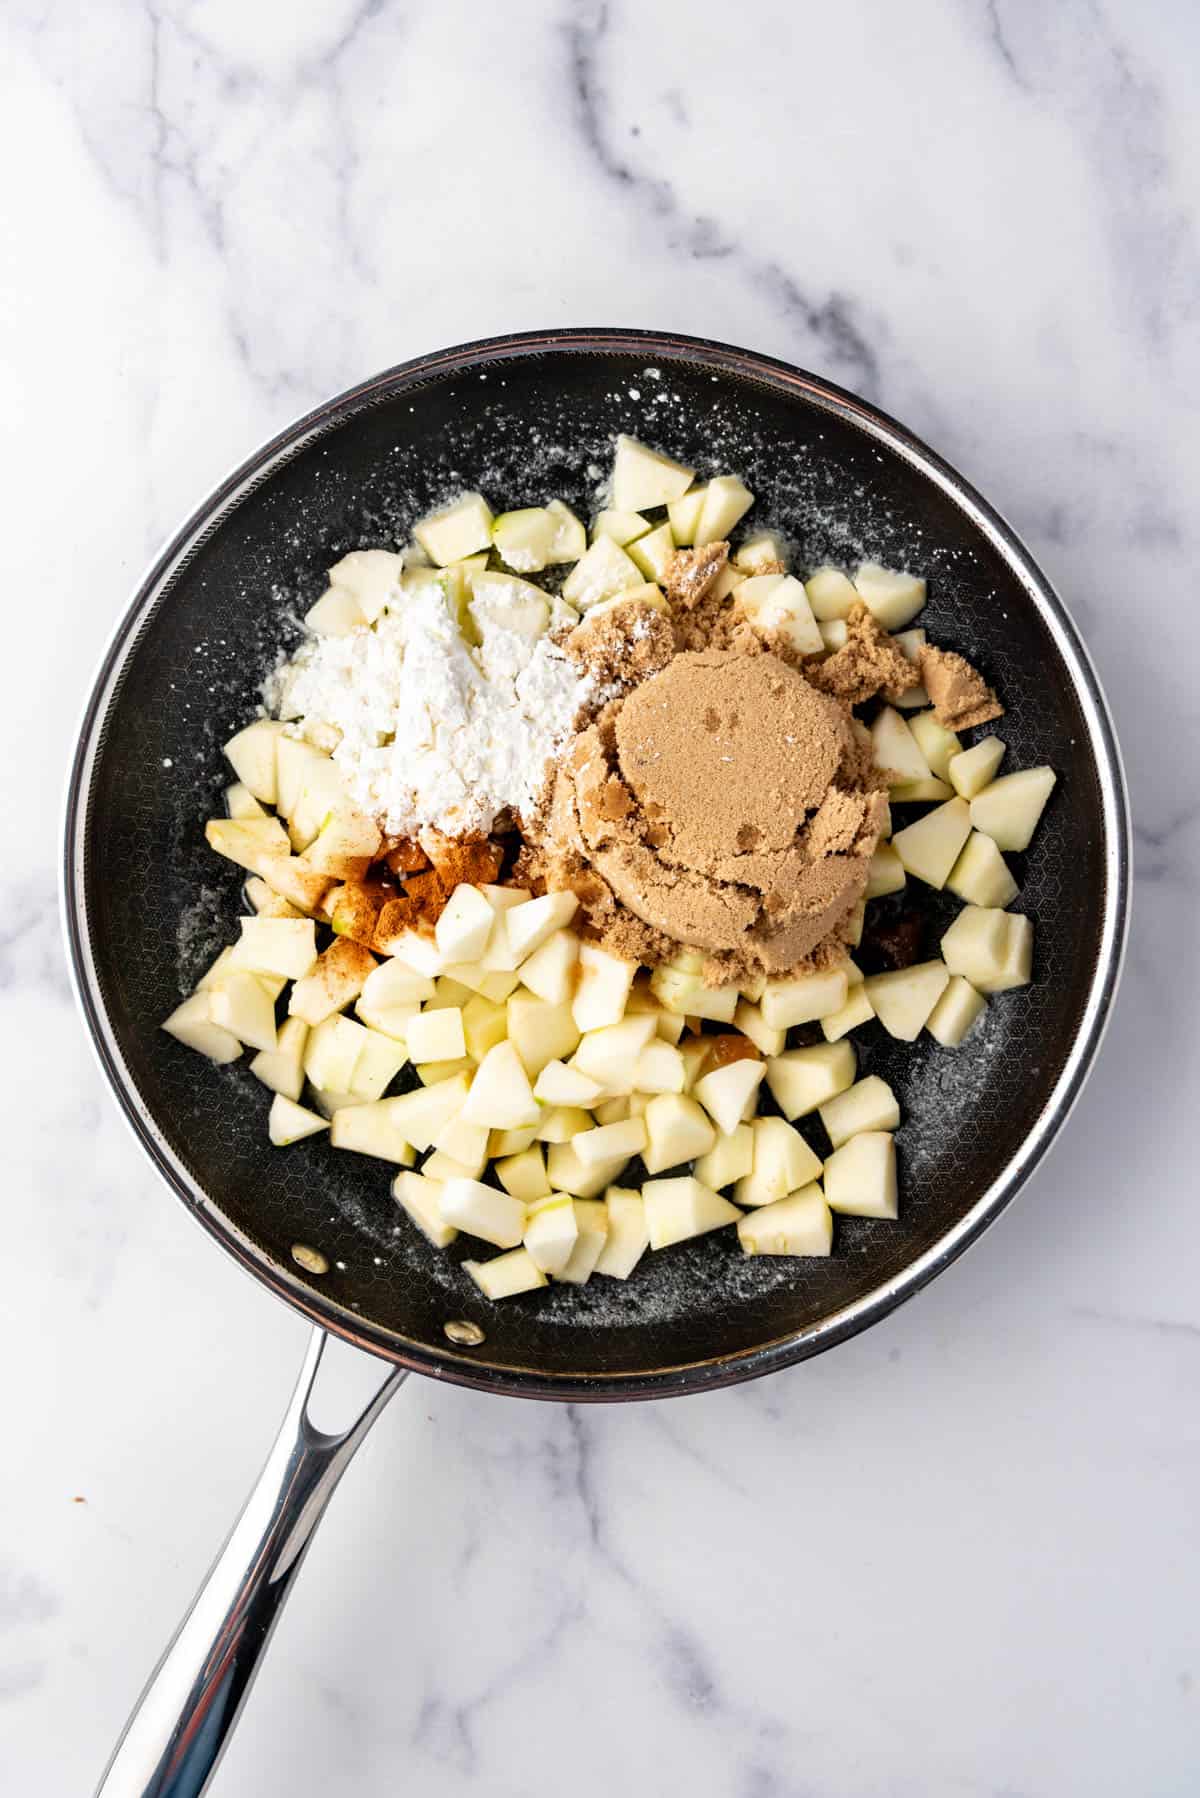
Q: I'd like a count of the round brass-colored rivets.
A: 2